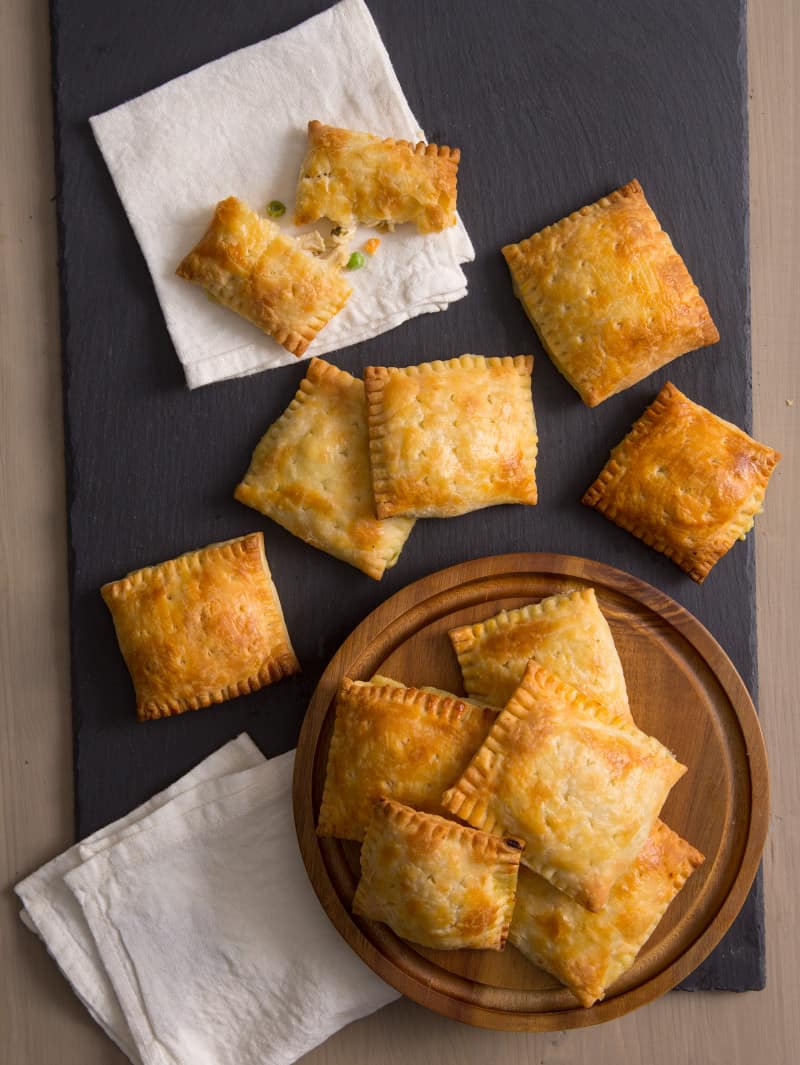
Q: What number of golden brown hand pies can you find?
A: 11